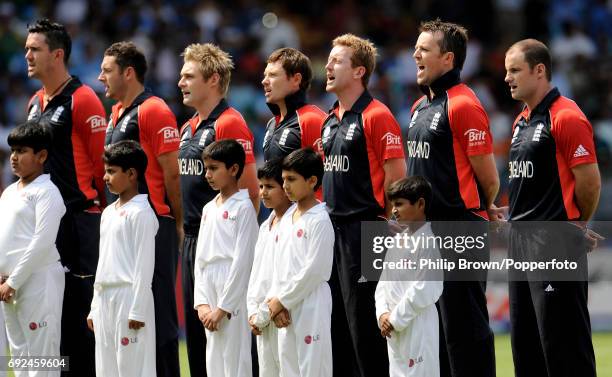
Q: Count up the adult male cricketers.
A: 7